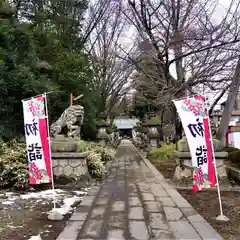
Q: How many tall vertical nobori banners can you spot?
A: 2